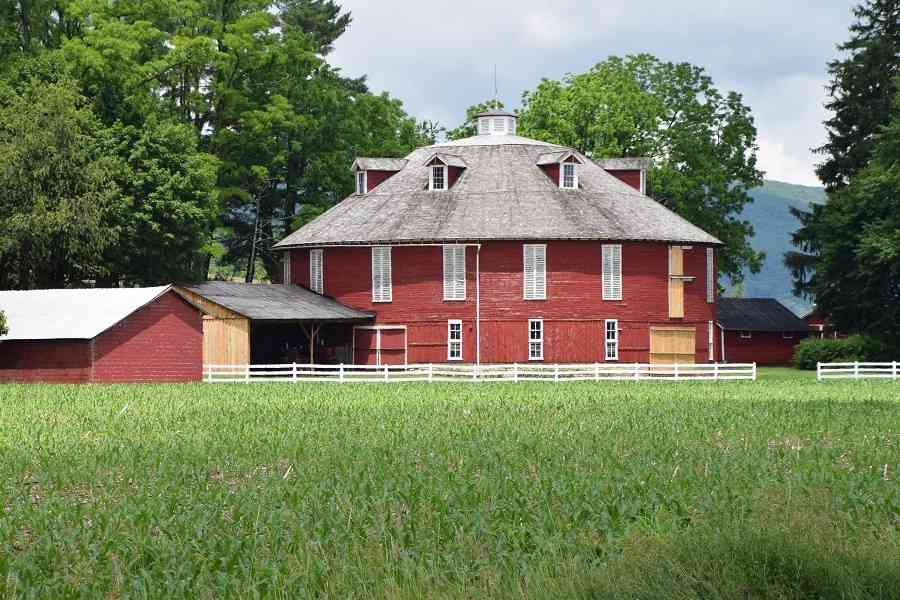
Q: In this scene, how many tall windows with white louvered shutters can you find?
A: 7